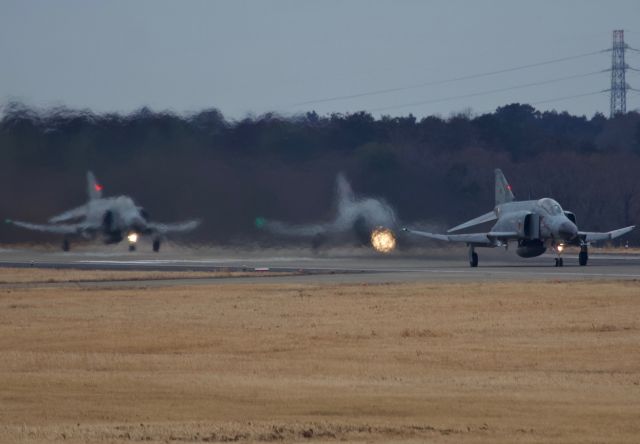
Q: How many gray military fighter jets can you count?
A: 3